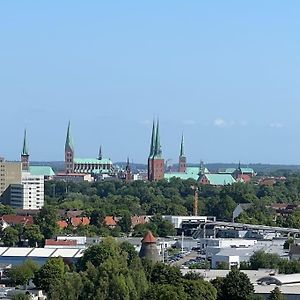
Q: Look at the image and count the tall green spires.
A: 5